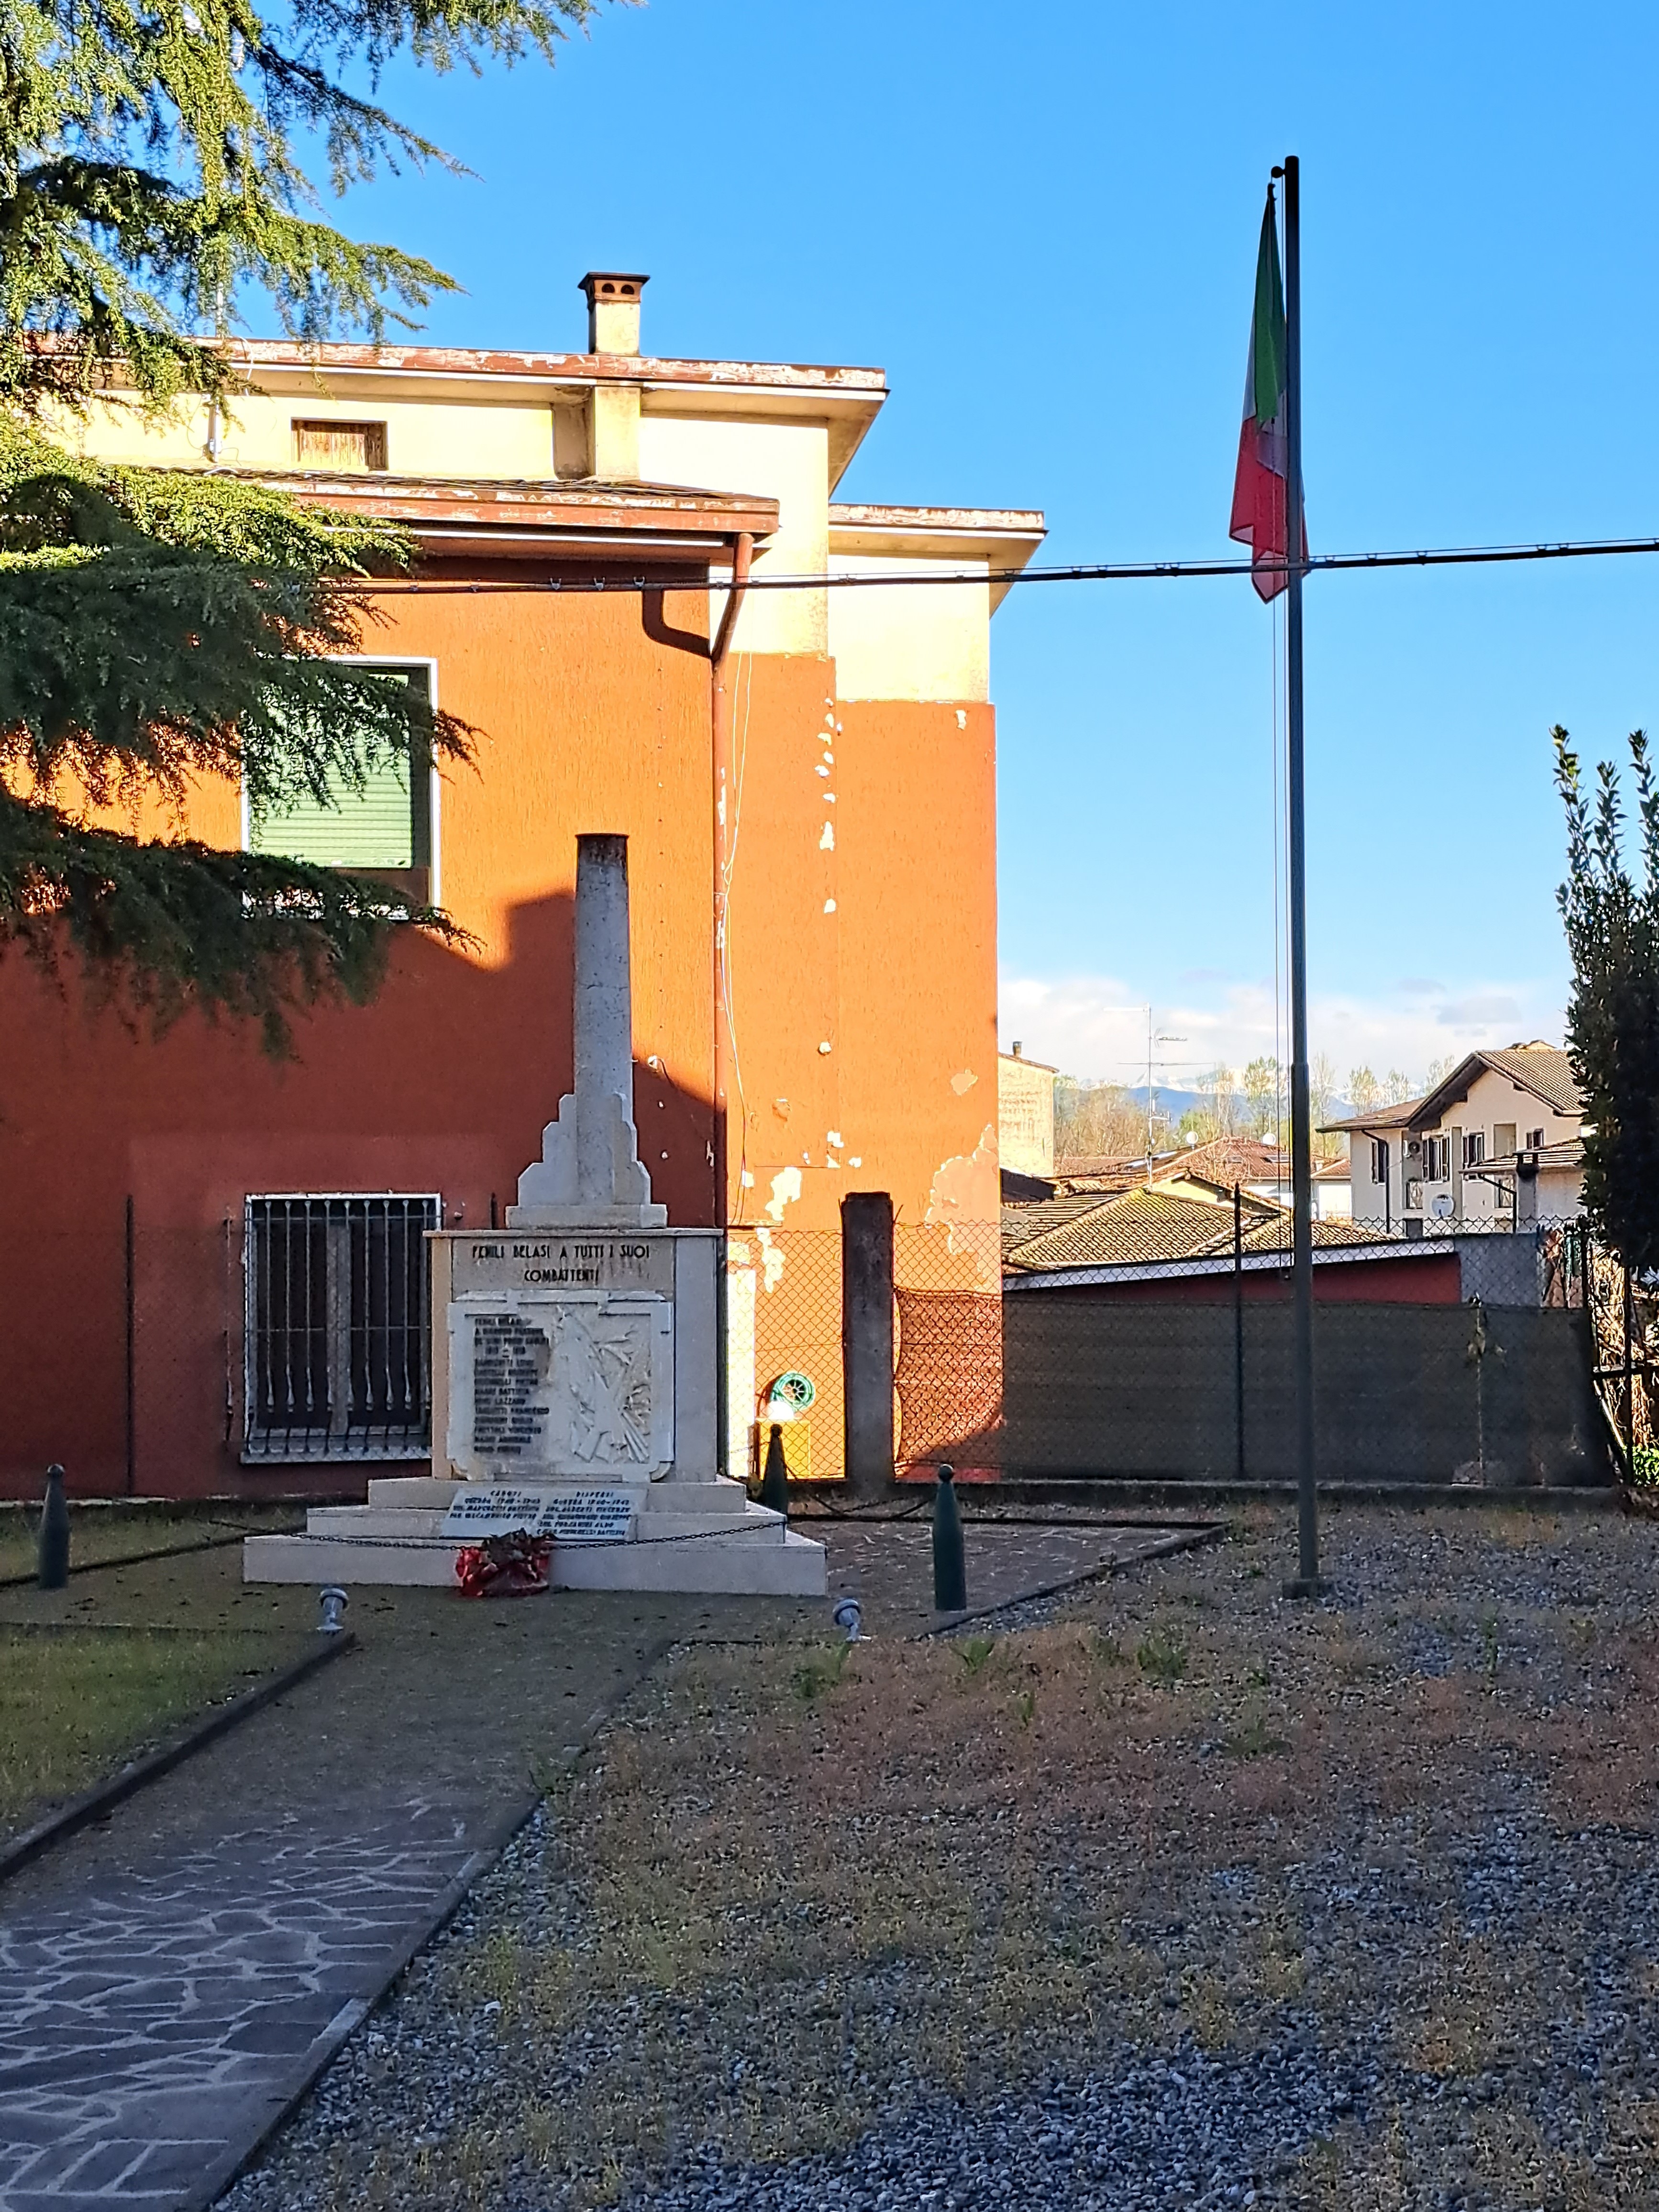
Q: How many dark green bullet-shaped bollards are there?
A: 3